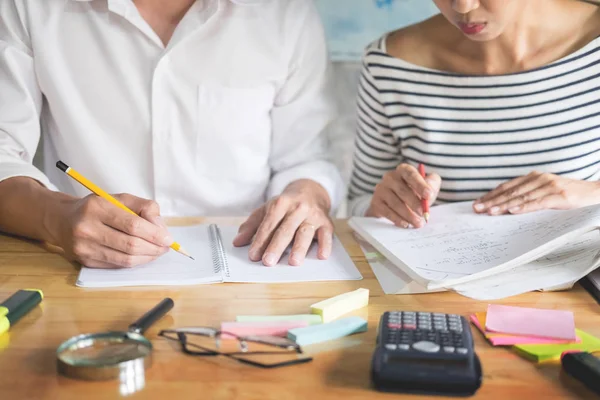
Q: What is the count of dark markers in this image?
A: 2